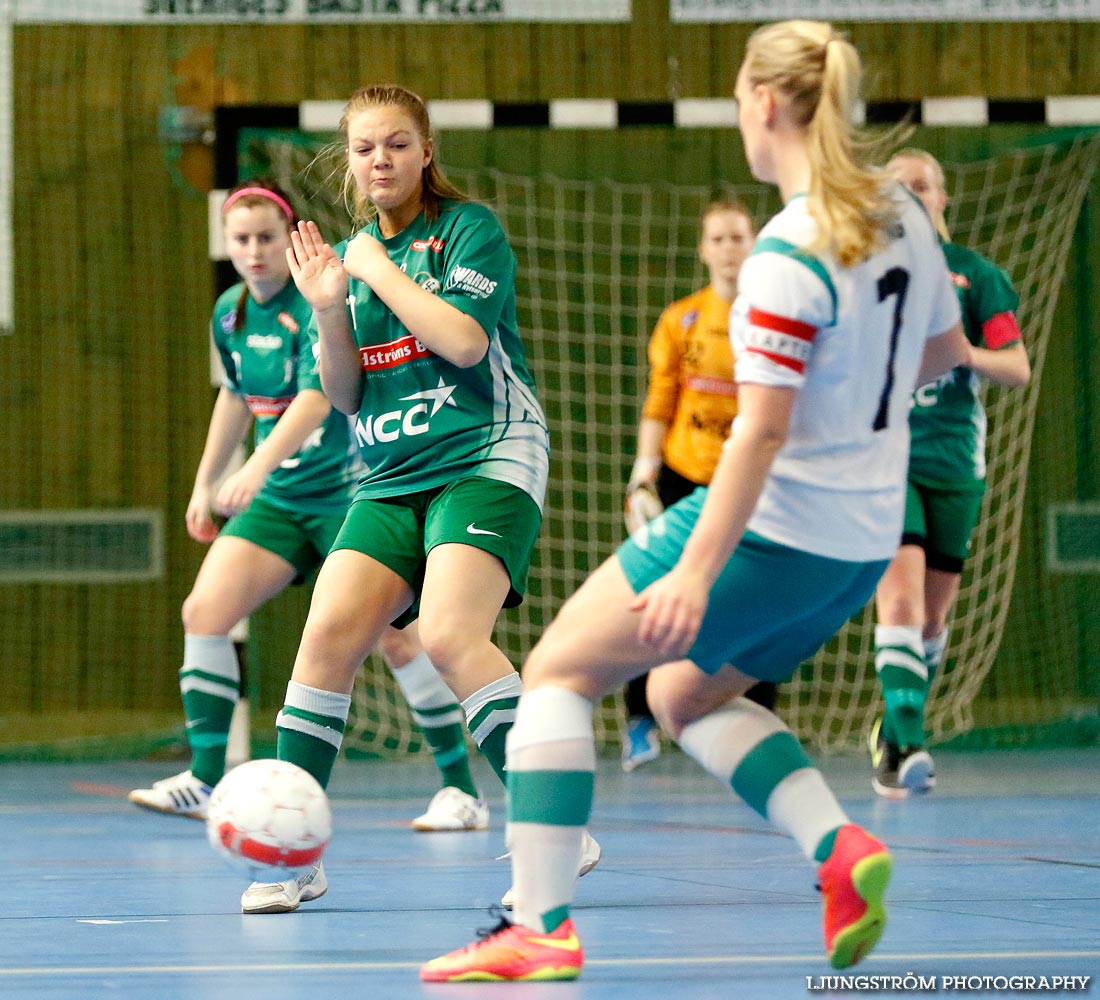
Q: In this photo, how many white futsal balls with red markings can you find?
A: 1